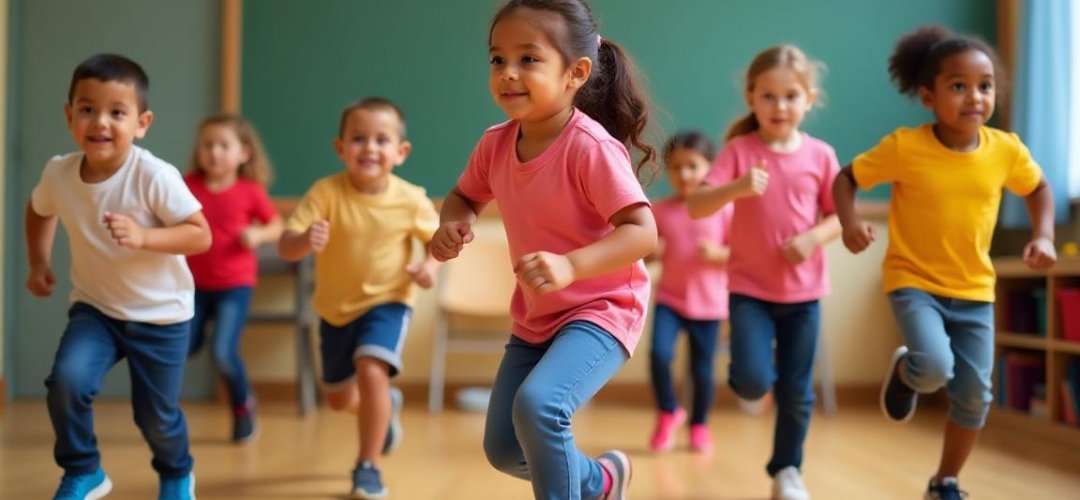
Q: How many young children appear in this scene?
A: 7